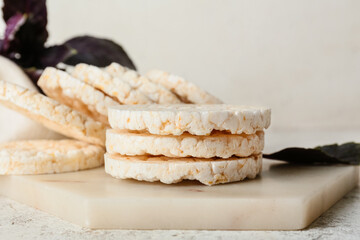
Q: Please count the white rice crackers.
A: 9